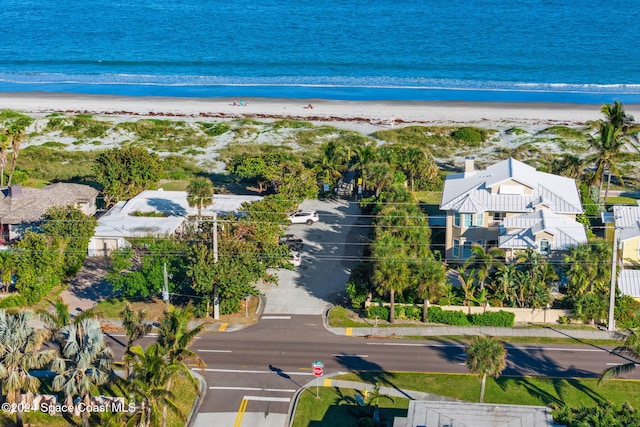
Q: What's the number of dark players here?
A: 0